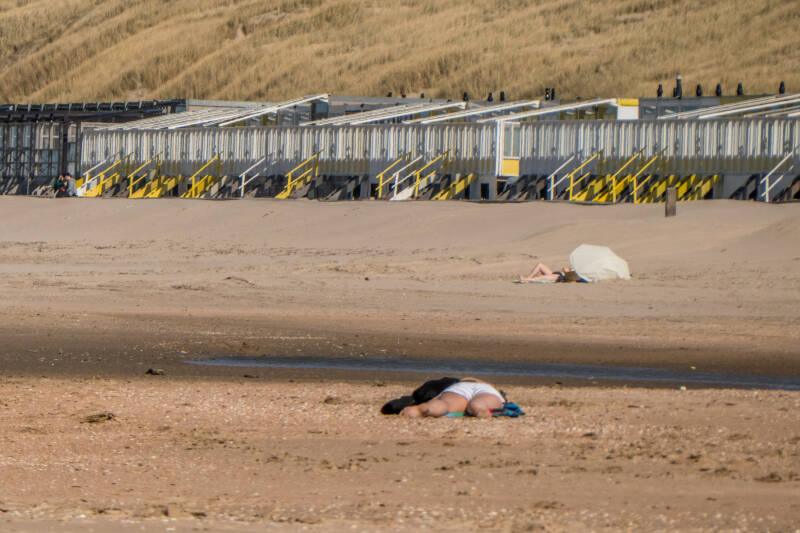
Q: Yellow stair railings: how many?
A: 9